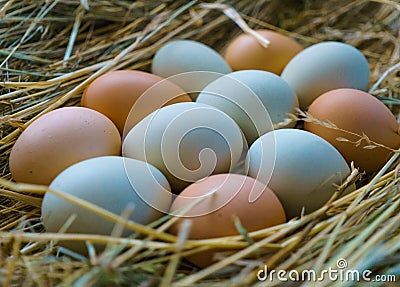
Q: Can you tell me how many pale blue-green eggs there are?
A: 6